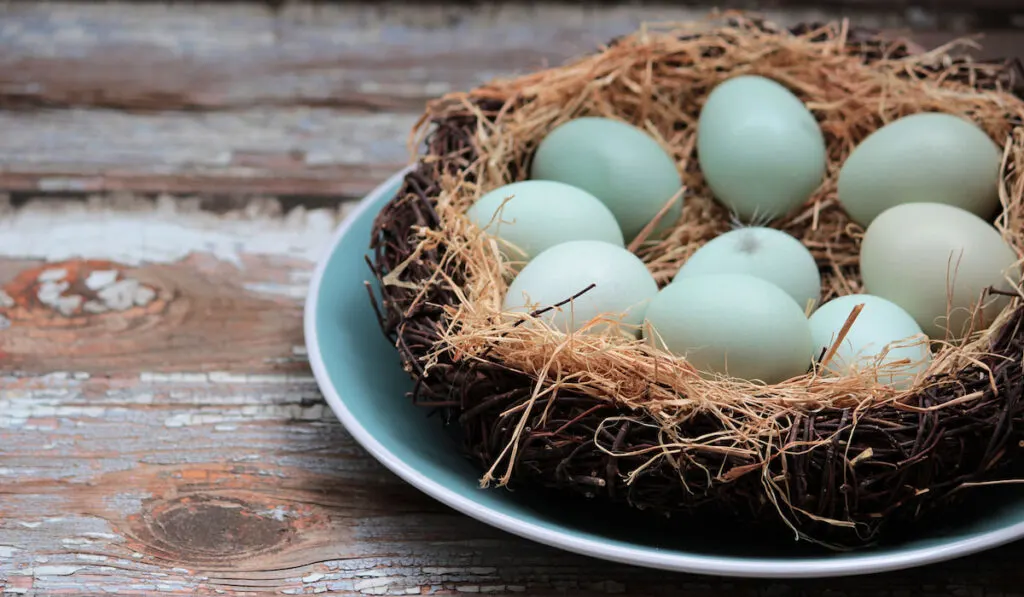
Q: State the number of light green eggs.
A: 9